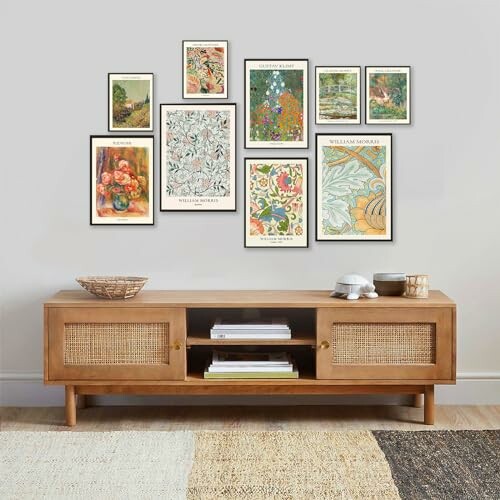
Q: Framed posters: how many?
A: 9